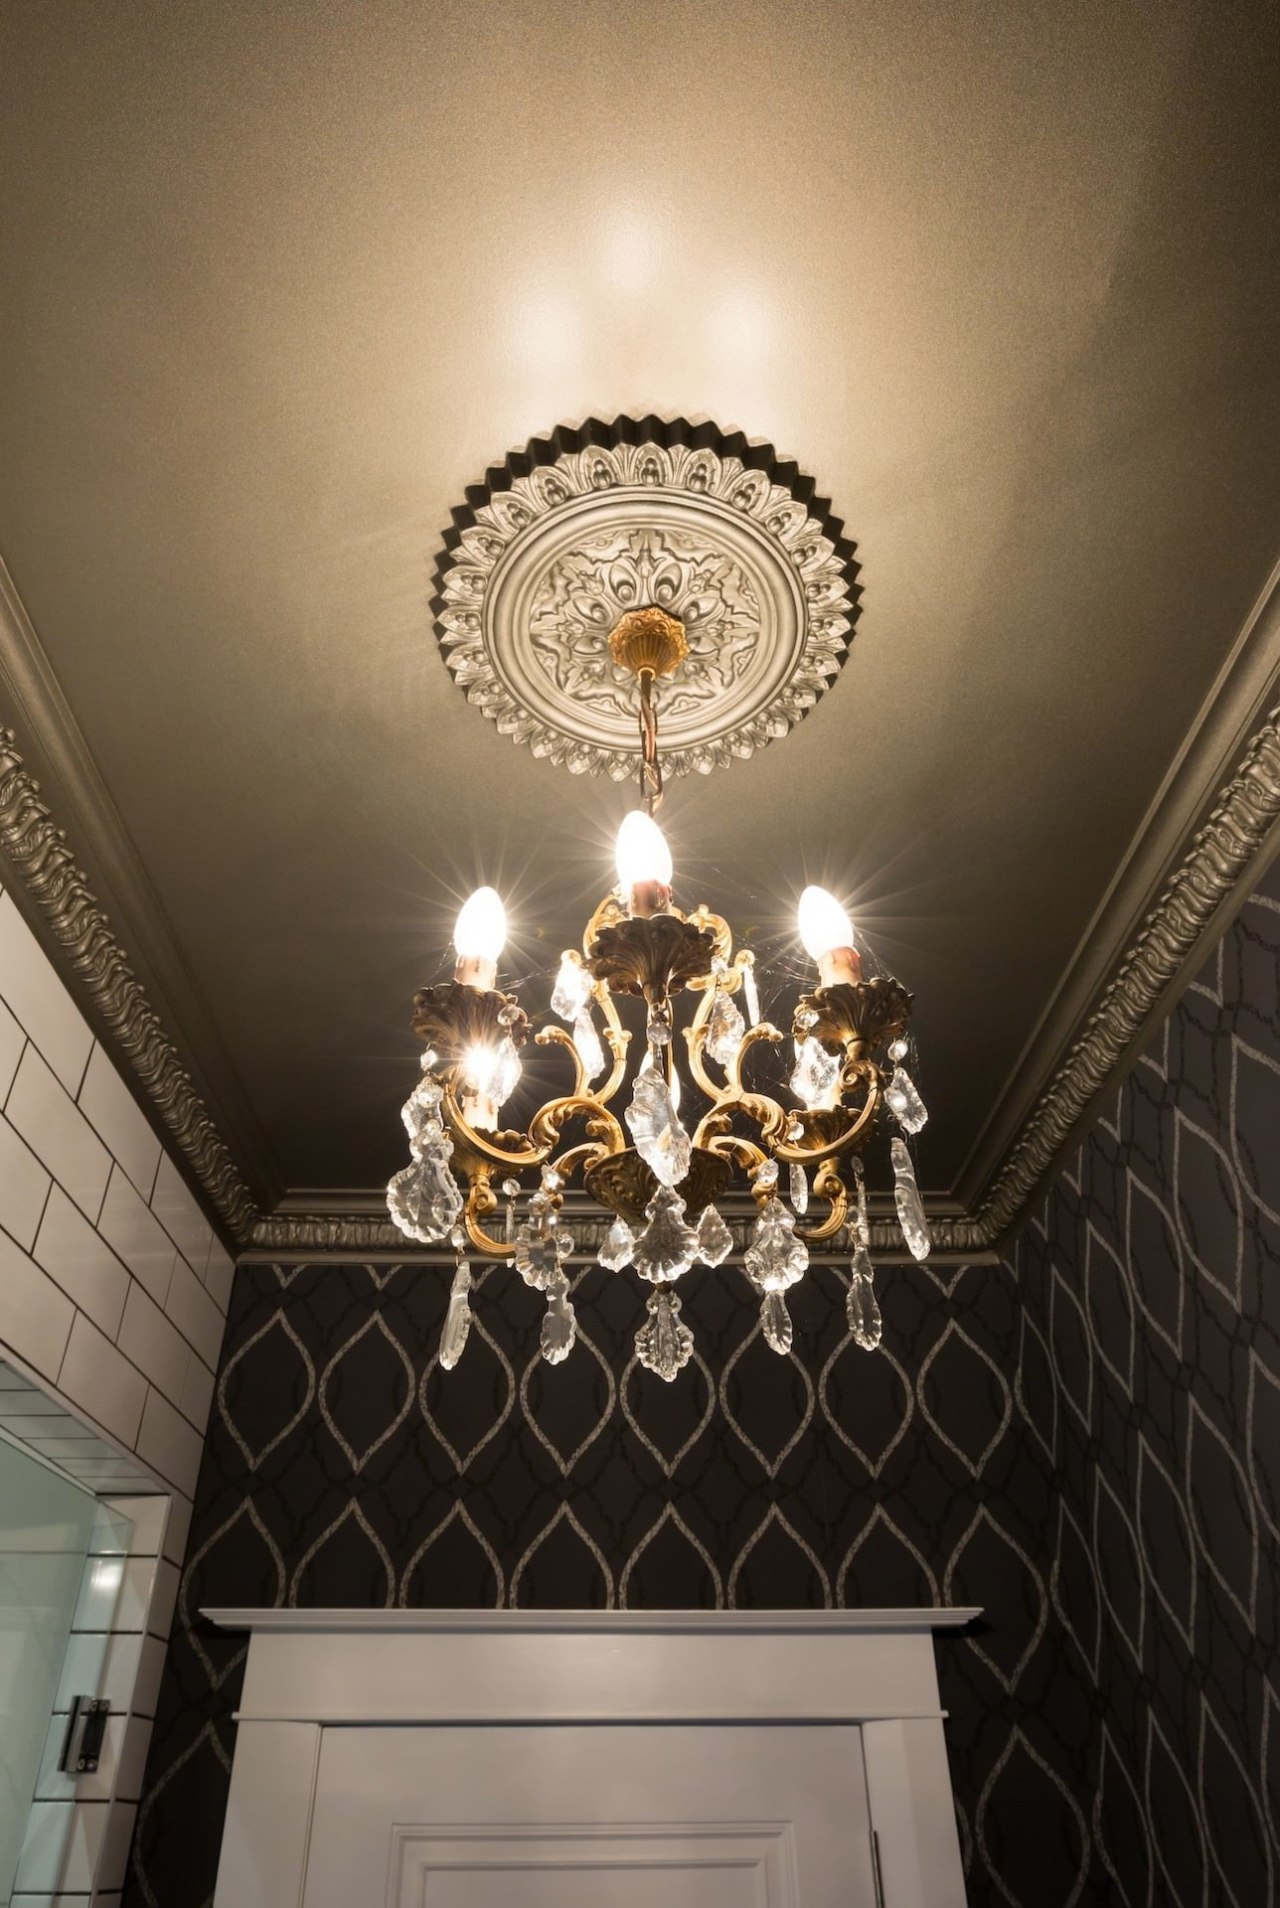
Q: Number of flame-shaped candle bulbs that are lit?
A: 6